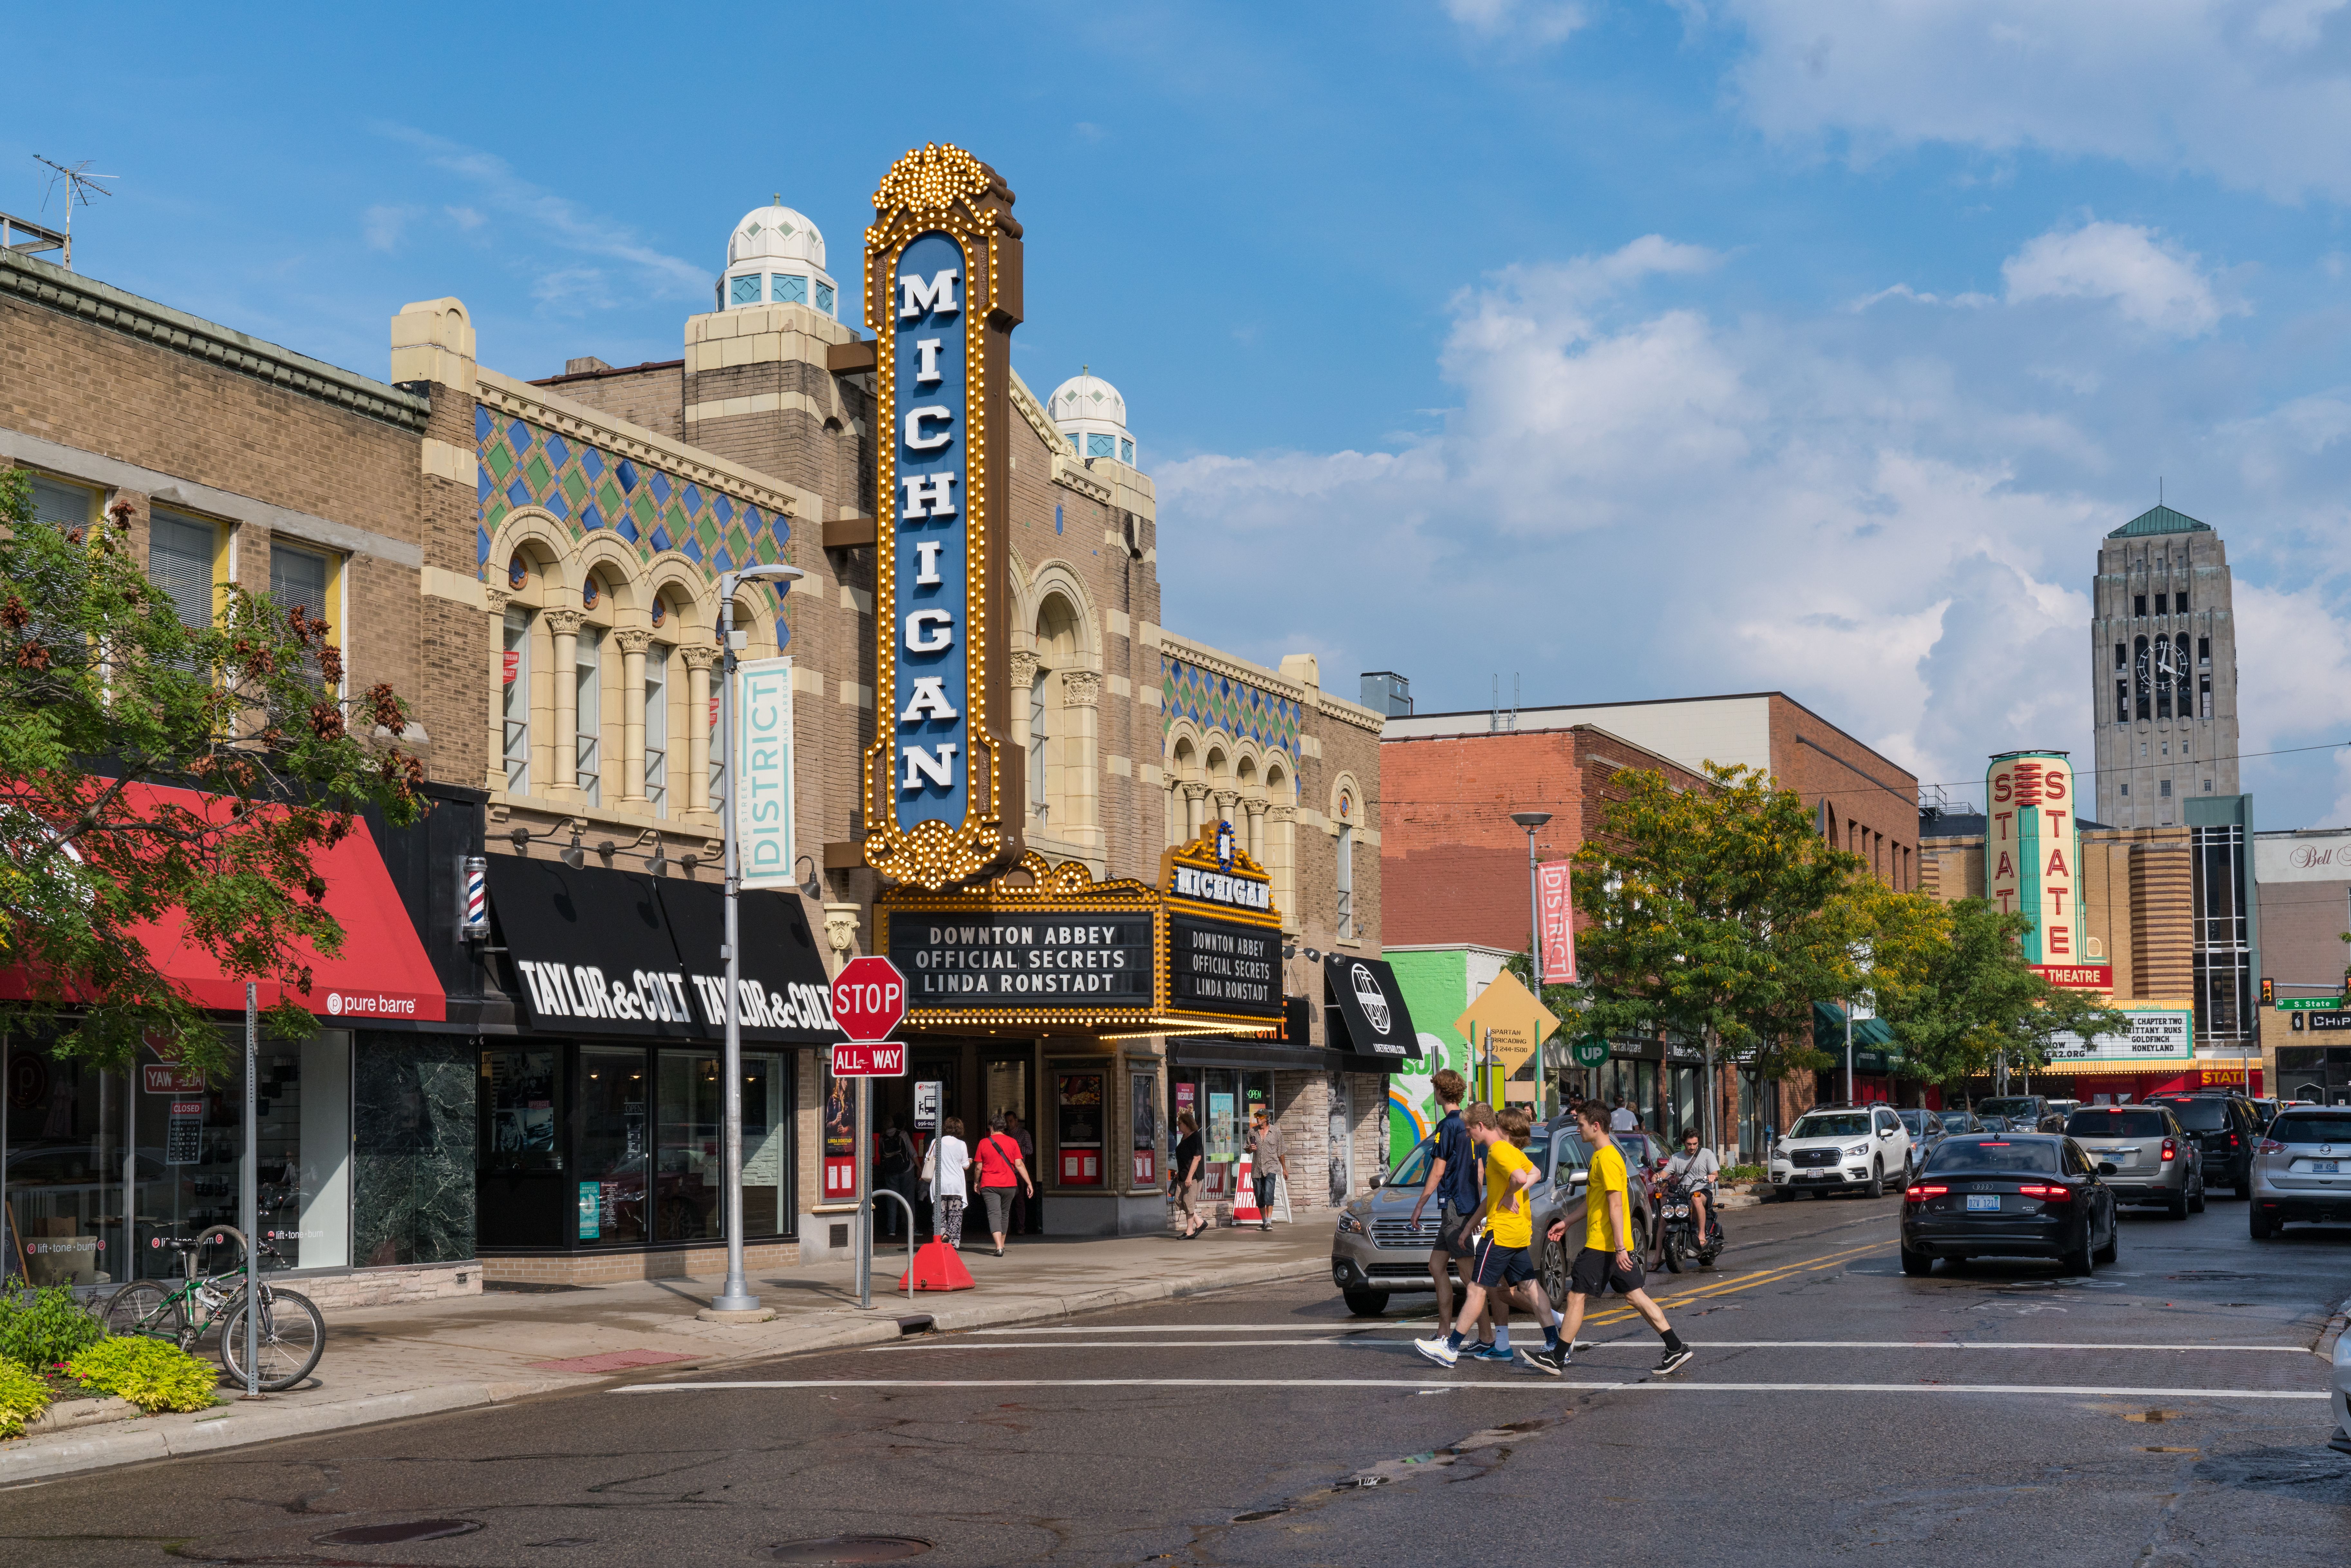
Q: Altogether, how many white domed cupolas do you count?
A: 2